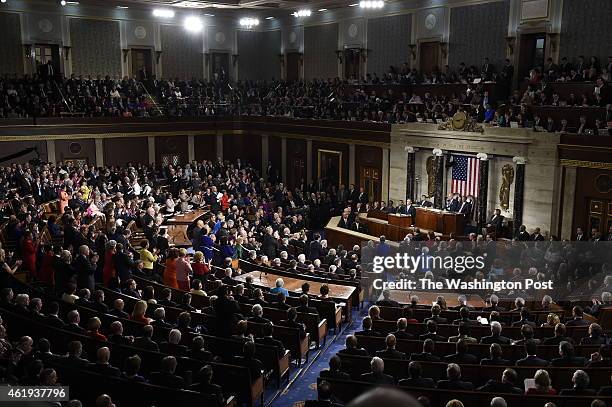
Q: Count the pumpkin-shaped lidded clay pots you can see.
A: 0